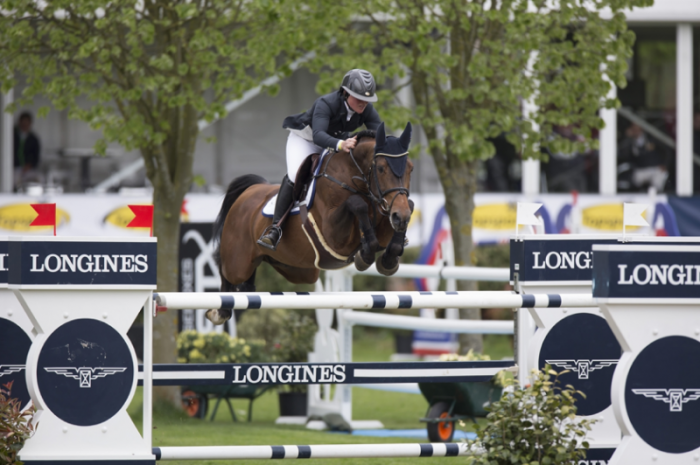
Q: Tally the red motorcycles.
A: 0